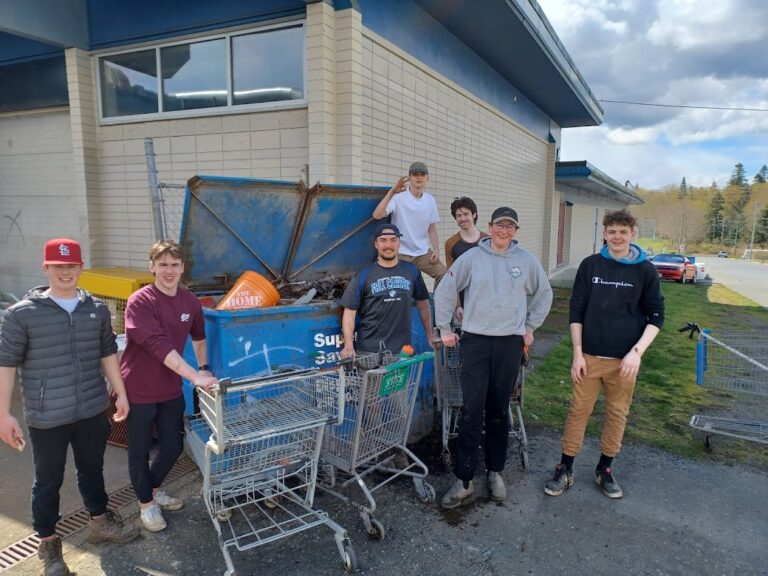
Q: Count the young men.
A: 7